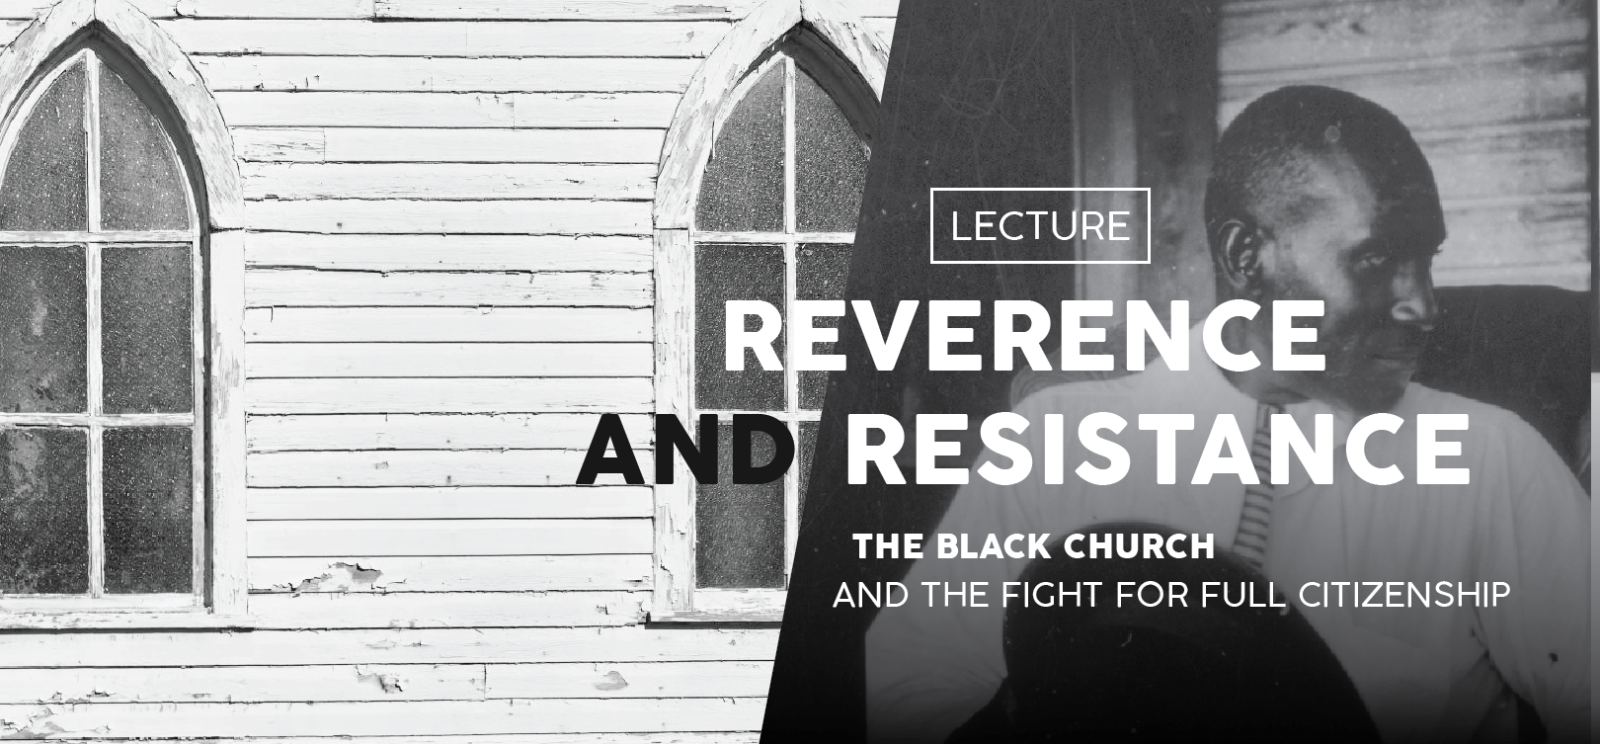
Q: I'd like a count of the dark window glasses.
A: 12